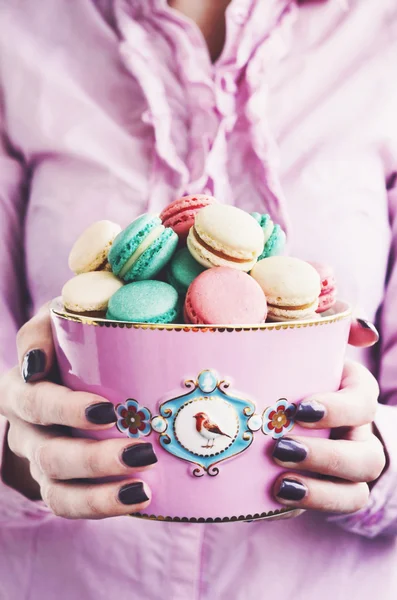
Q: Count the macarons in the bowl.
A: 11